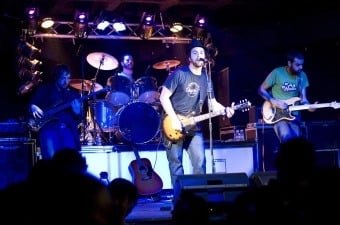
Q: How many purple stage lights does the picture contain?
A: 4